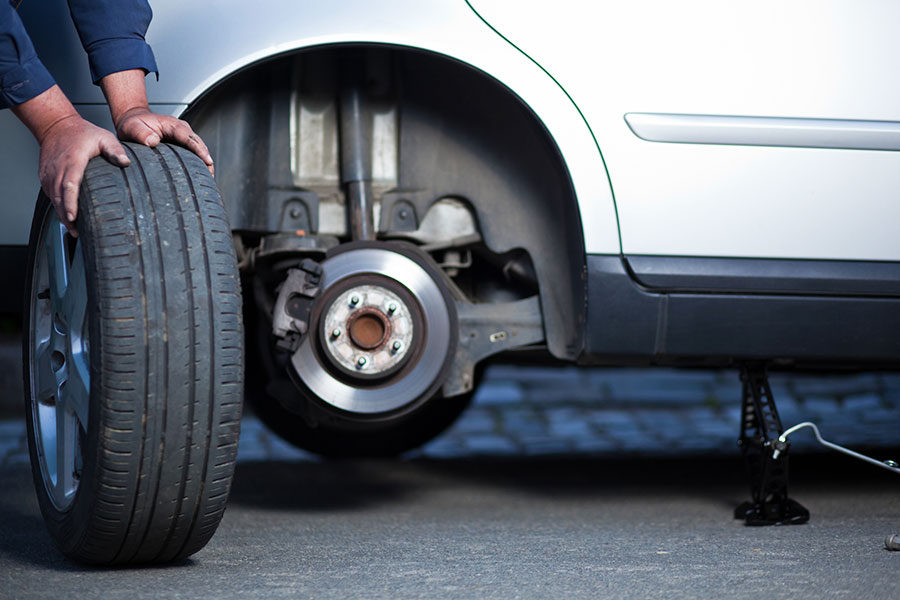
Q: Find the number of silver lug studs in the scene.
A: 5